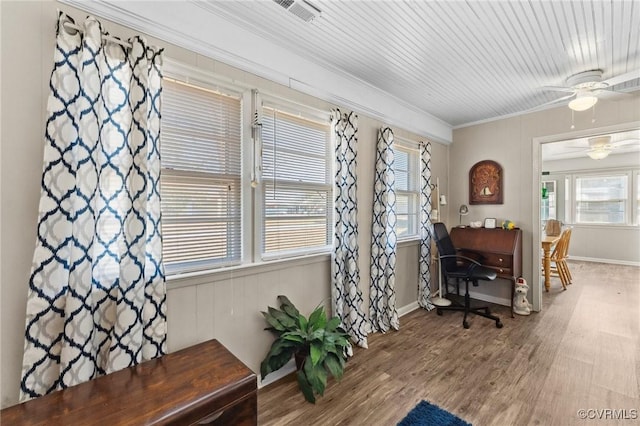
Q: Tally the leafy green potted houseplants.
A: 1